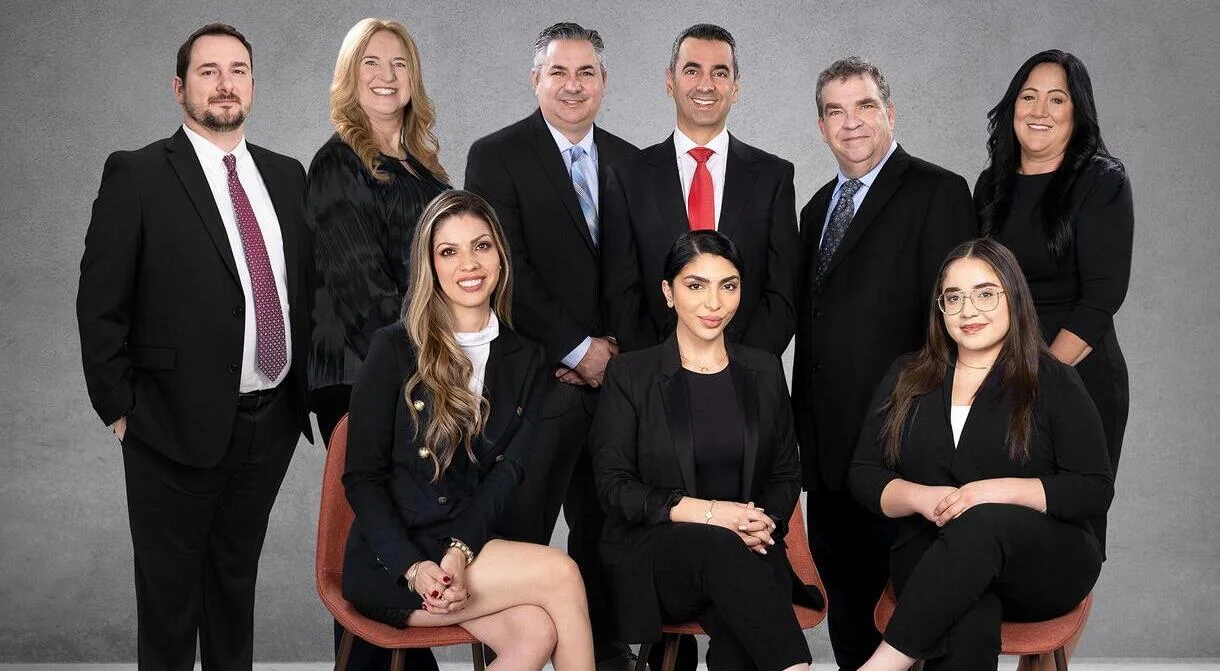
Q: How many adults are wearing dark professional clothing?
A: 9